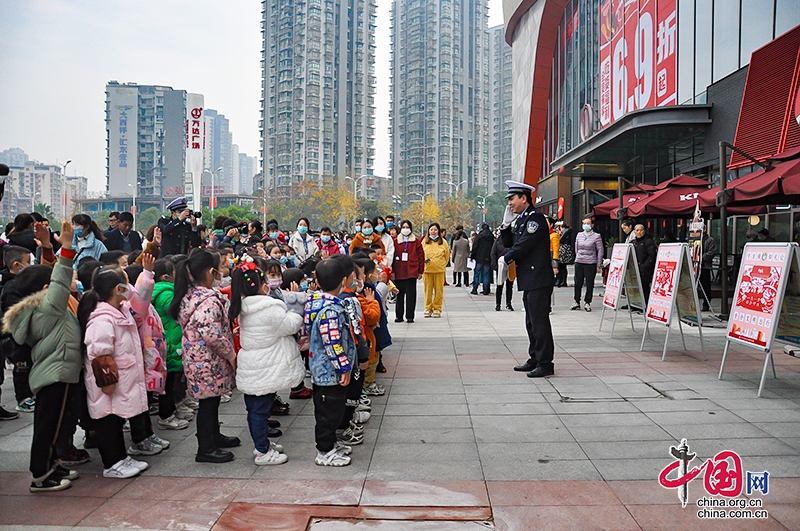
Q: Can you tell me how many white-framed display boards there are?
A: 3